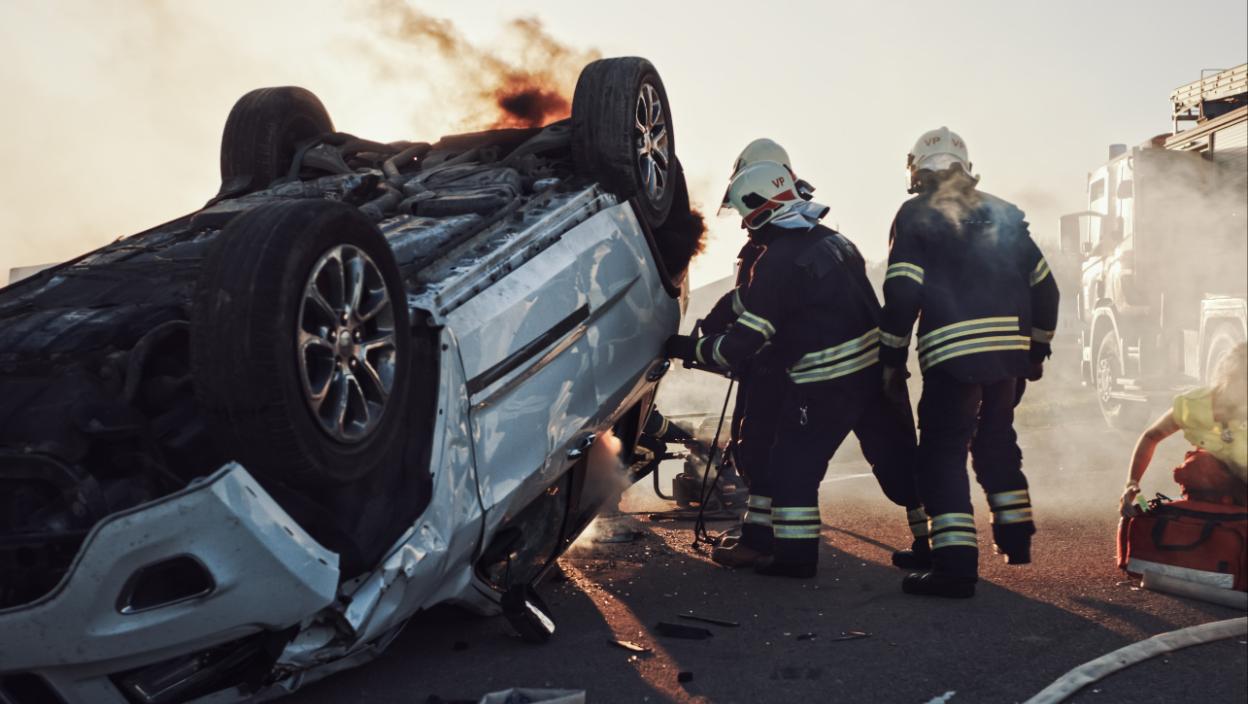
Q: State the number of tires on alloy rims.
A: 2